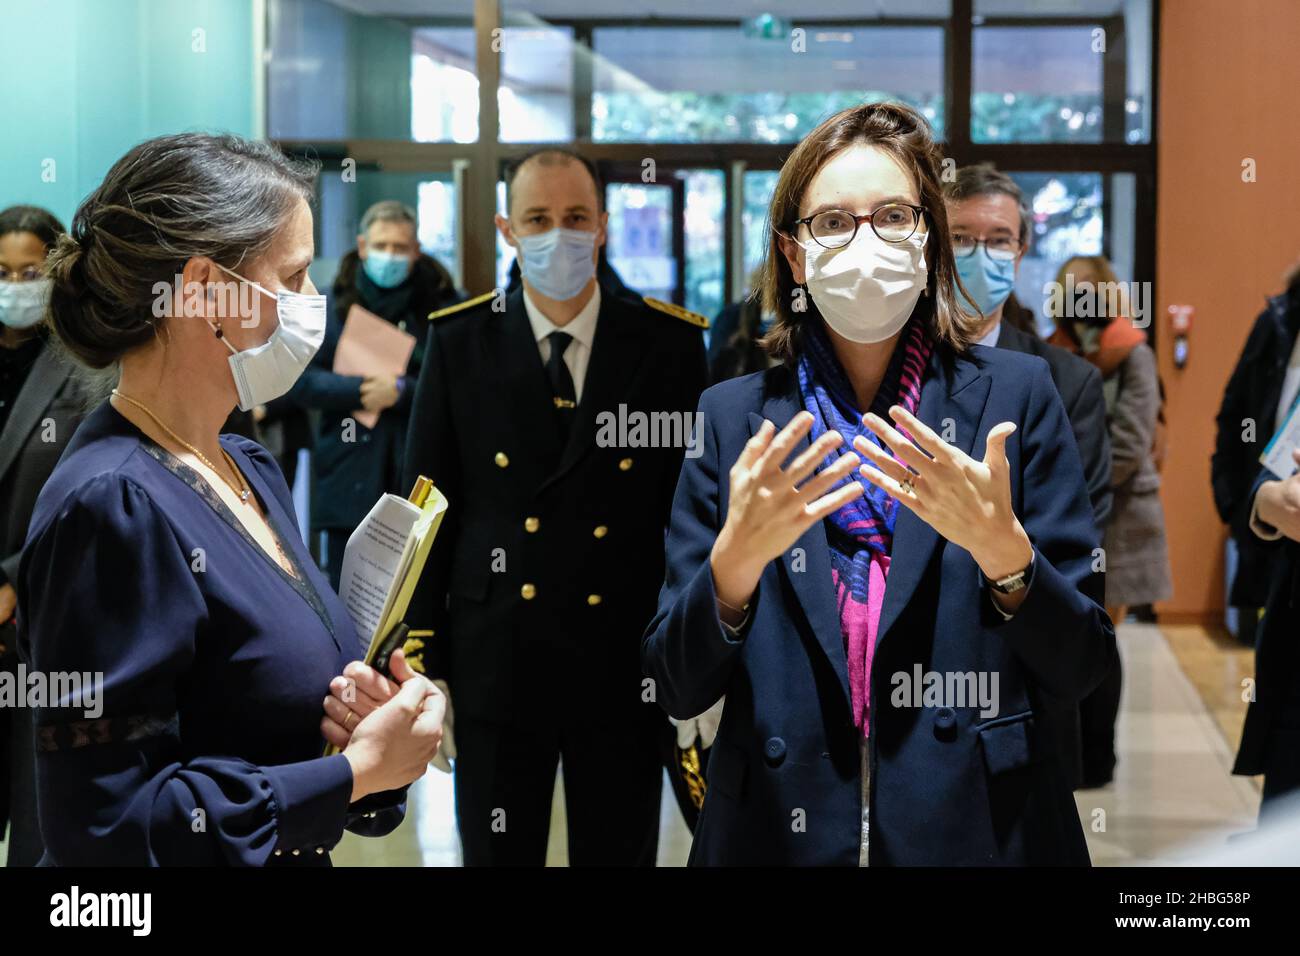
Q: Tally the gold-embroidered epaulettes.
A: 2